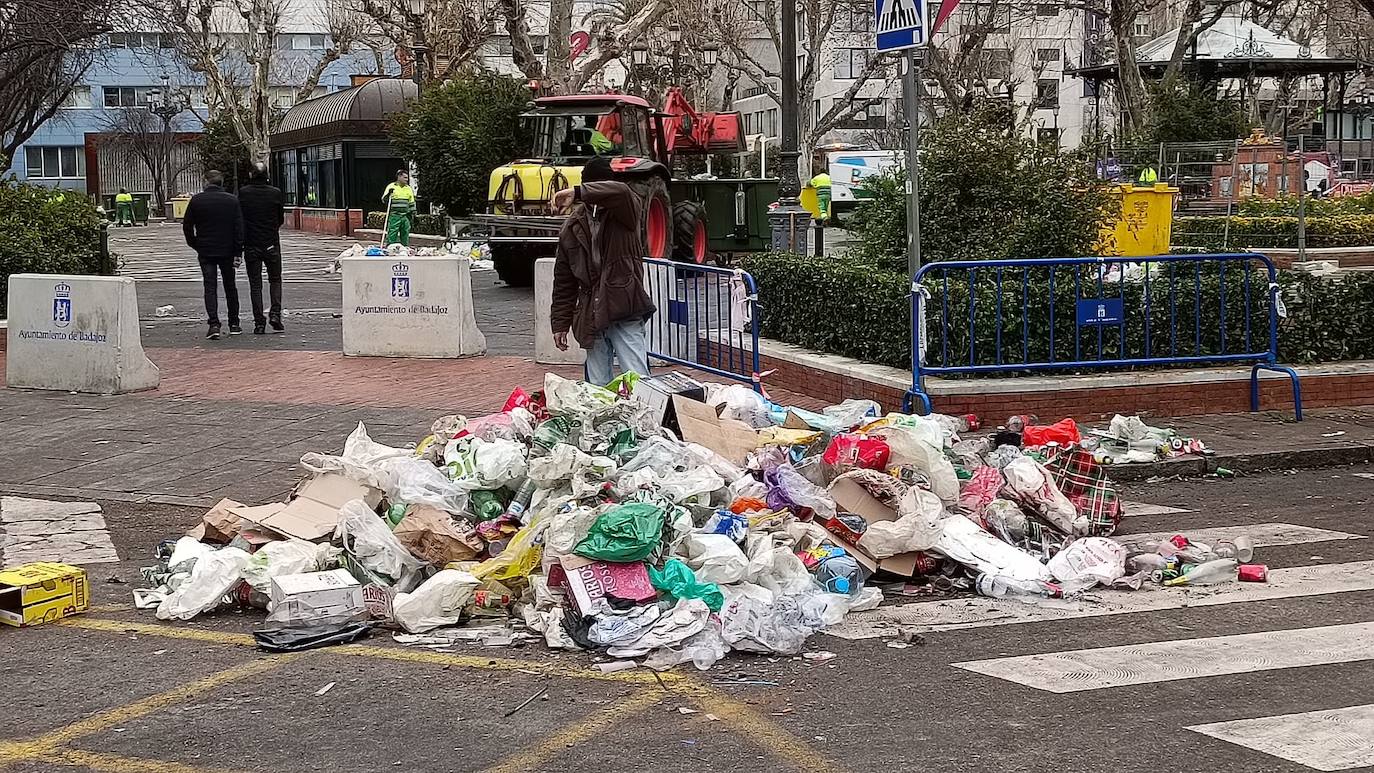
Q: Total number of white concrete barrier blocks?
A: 3